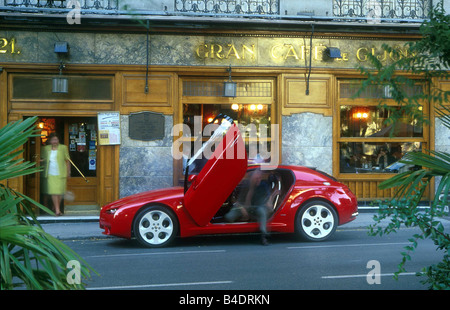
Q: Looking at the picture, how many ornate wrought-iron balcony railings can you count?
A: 3